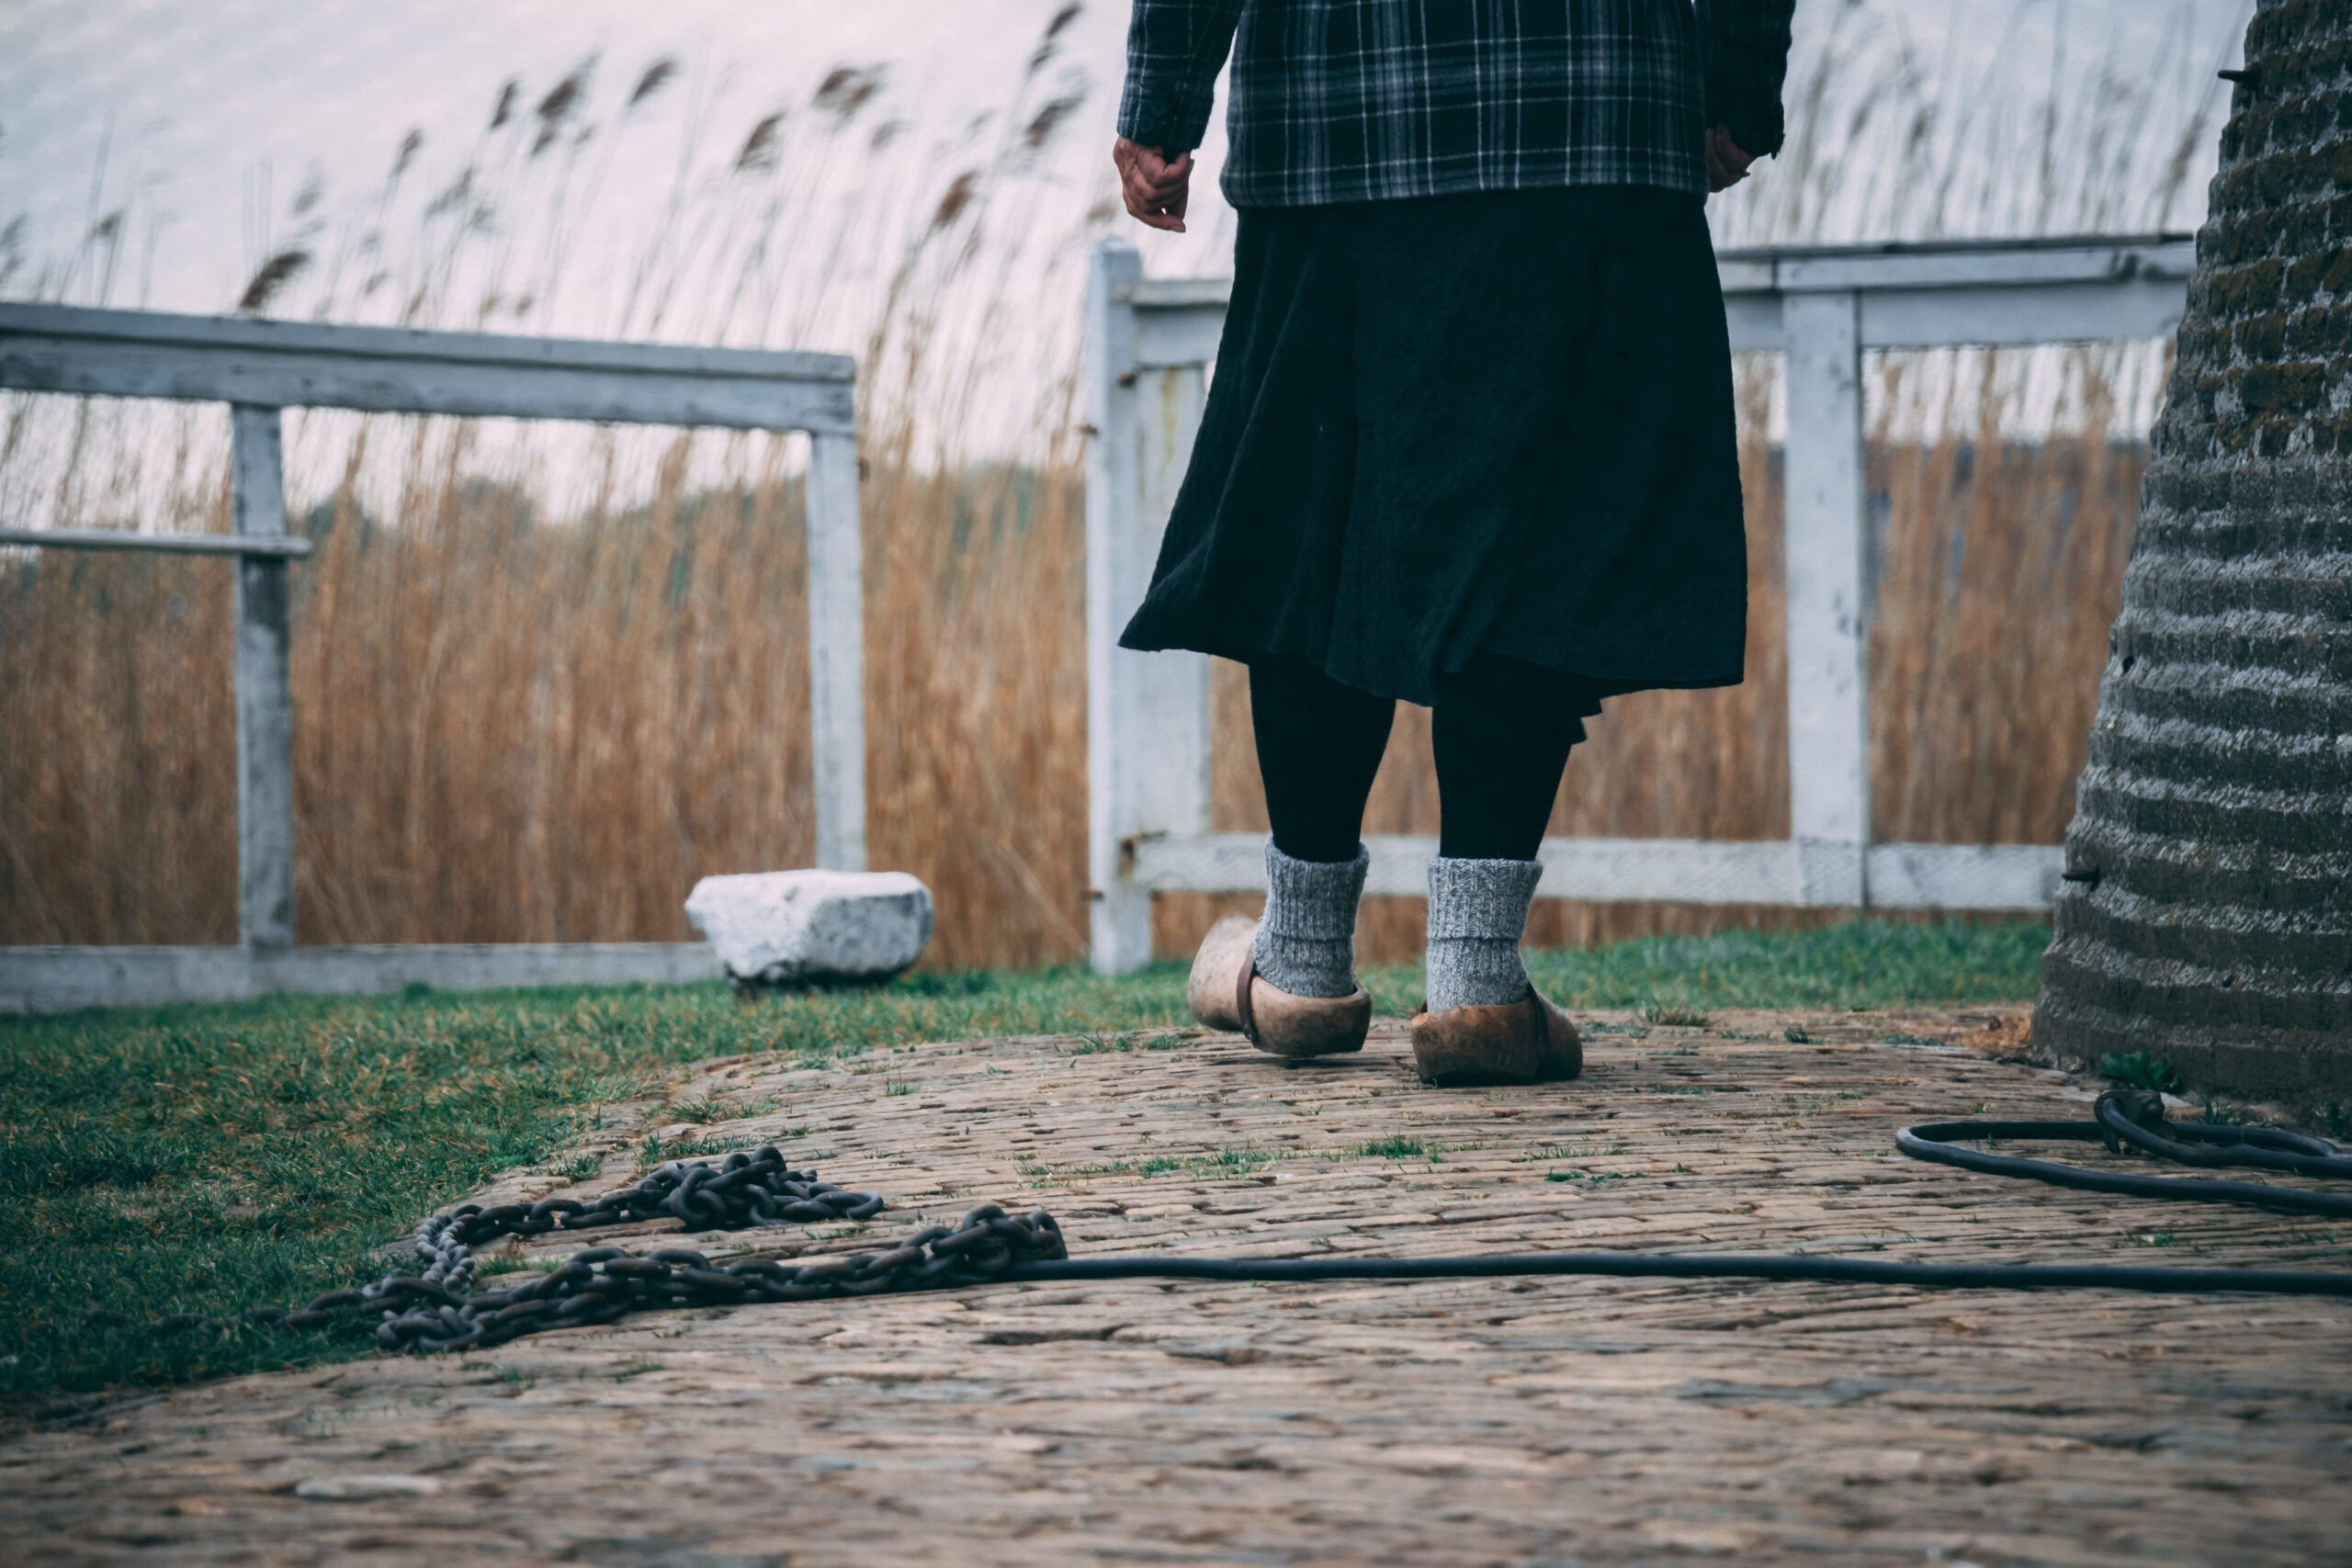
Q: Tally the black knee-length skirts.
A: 1